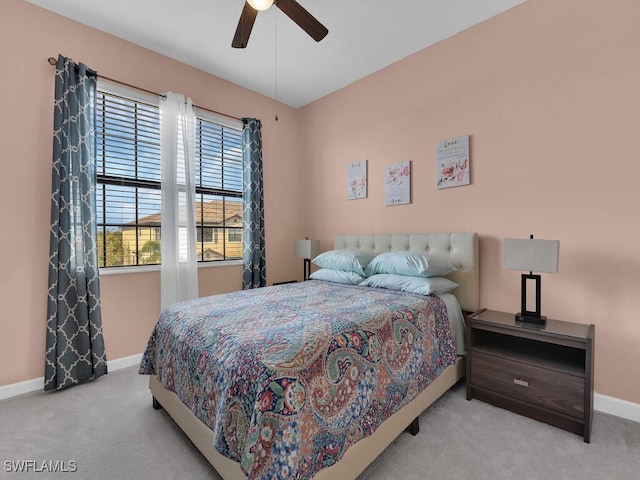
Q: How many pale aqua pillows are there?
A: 4